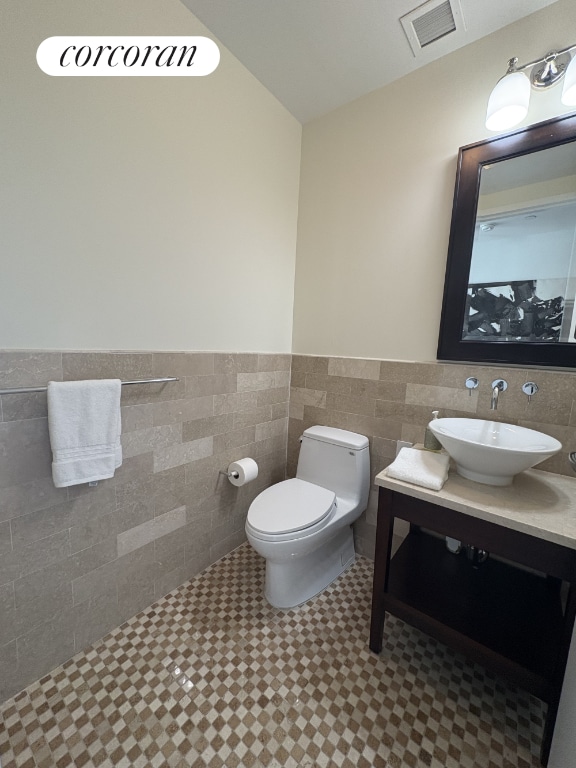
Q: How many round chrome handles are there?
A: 2